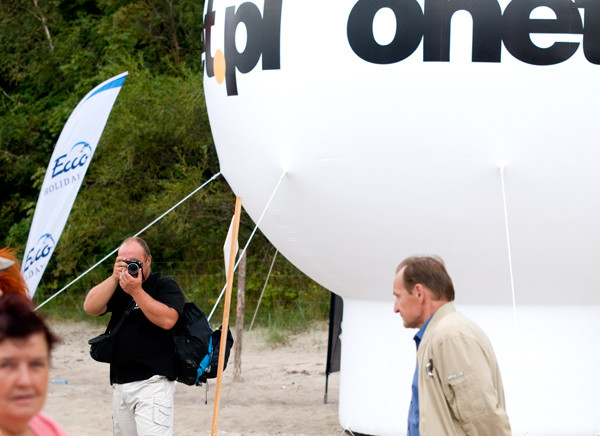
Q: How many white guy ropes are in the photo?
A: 4